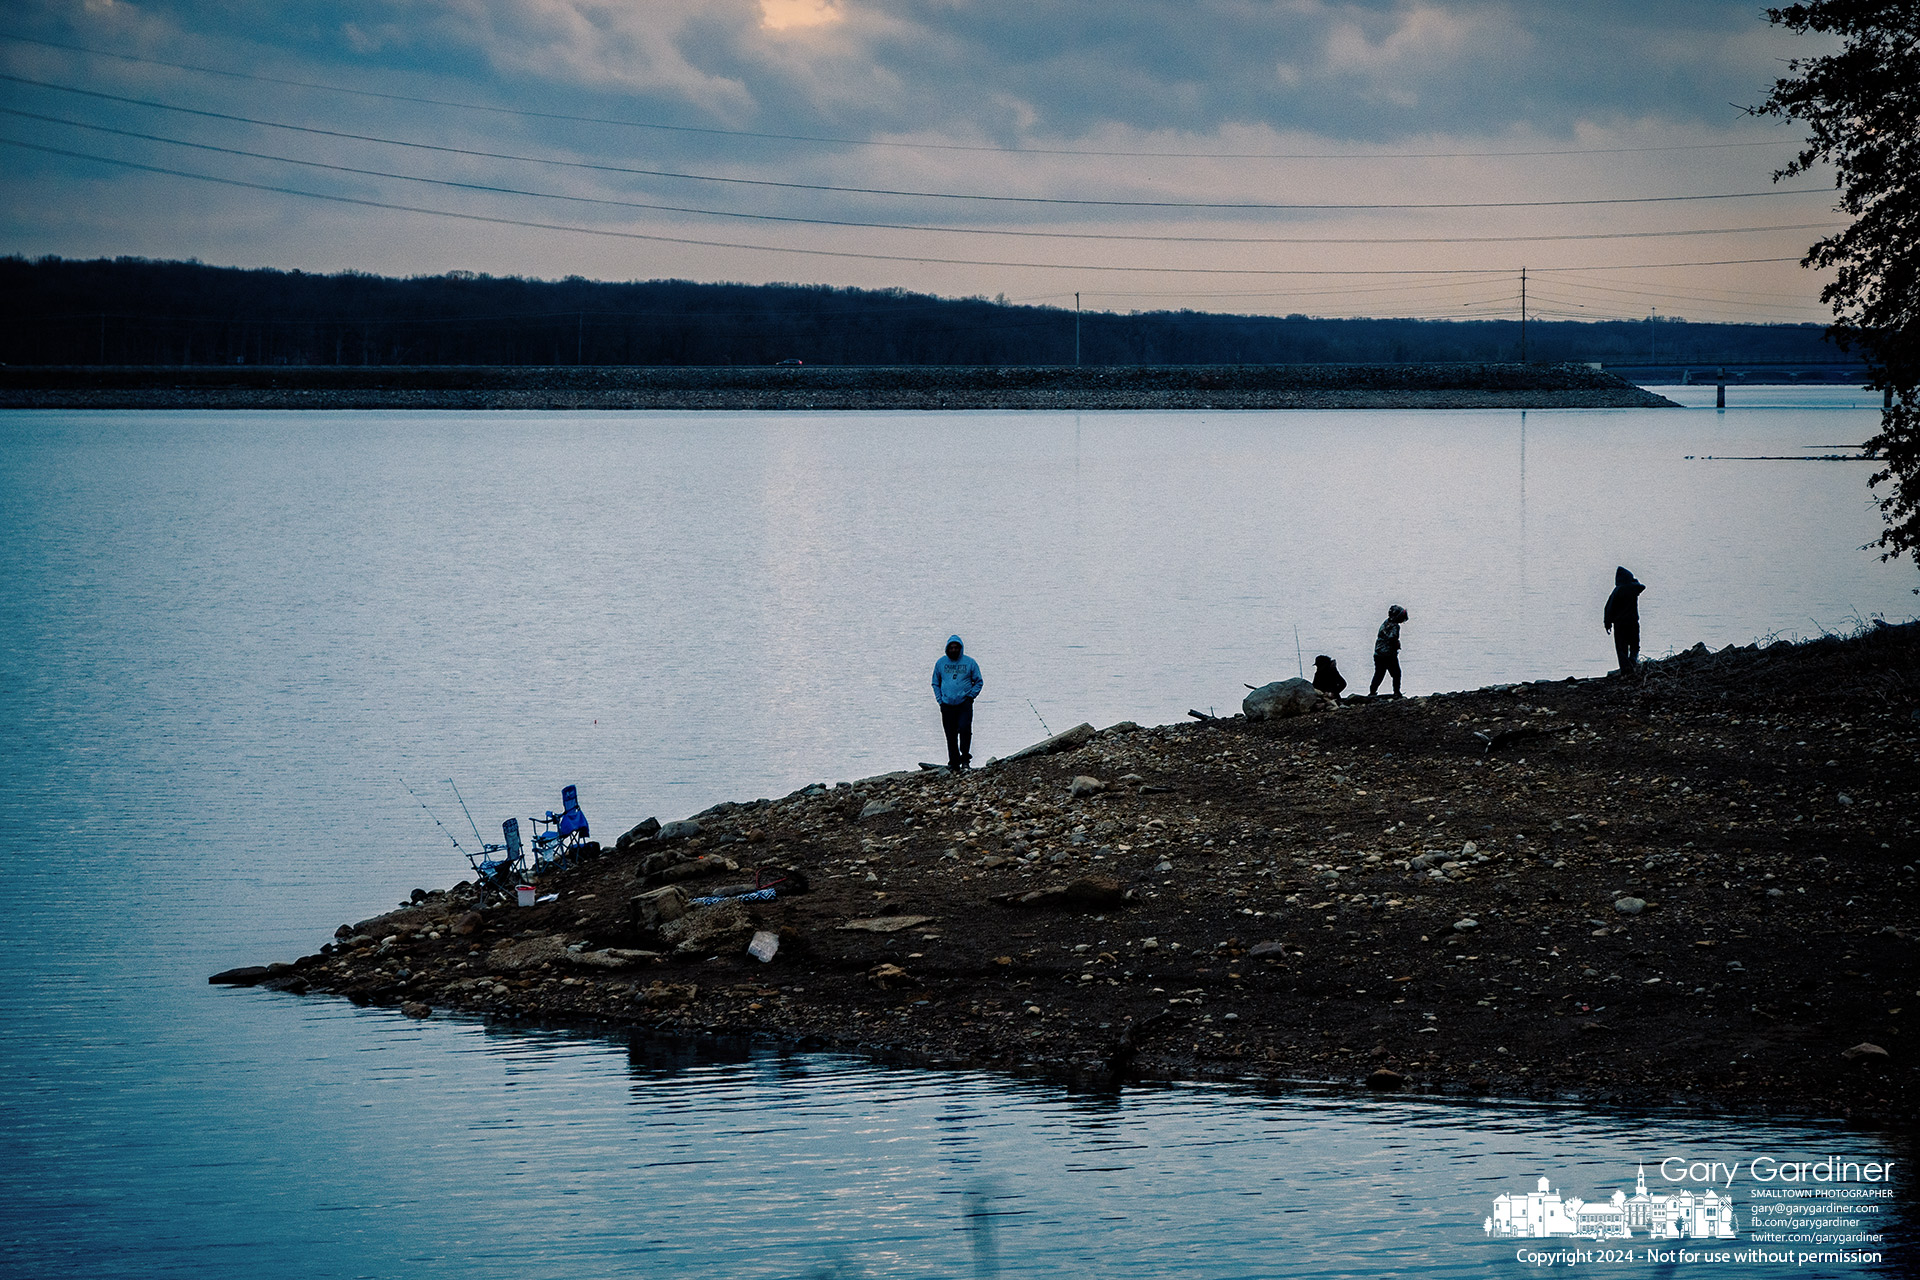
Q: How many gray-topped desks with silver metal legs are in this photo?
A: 0